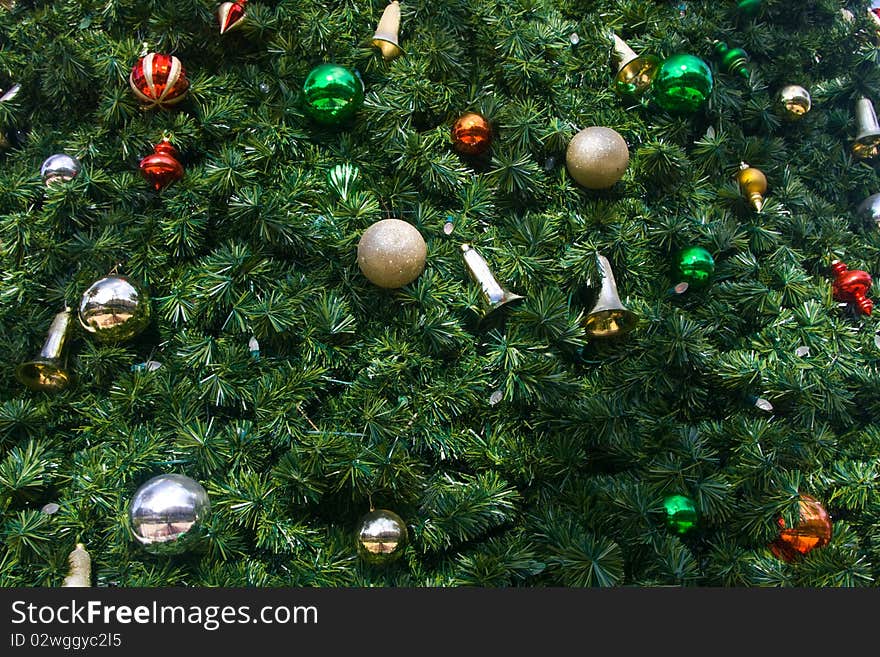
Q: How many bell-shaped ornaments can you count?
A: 7